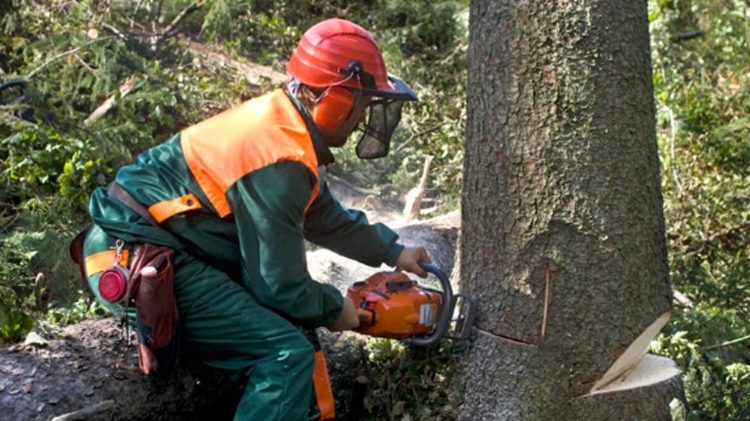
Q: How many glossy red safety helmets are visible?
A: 1